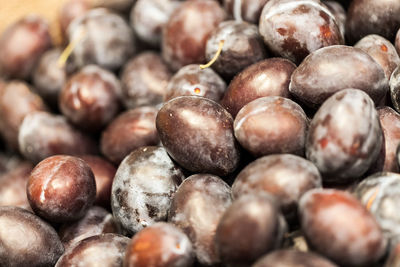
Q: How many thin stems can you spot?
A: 2